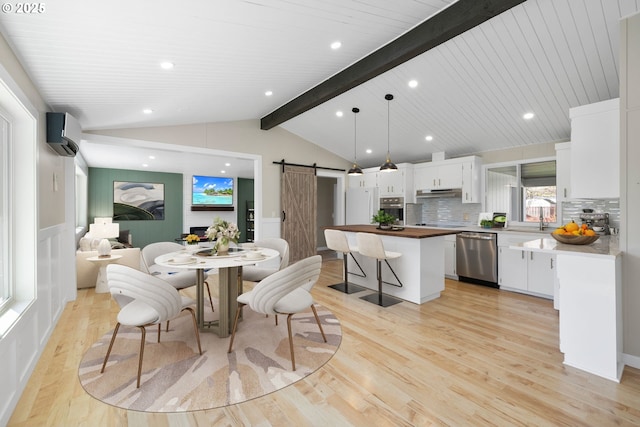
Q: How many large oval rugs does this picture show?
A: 1